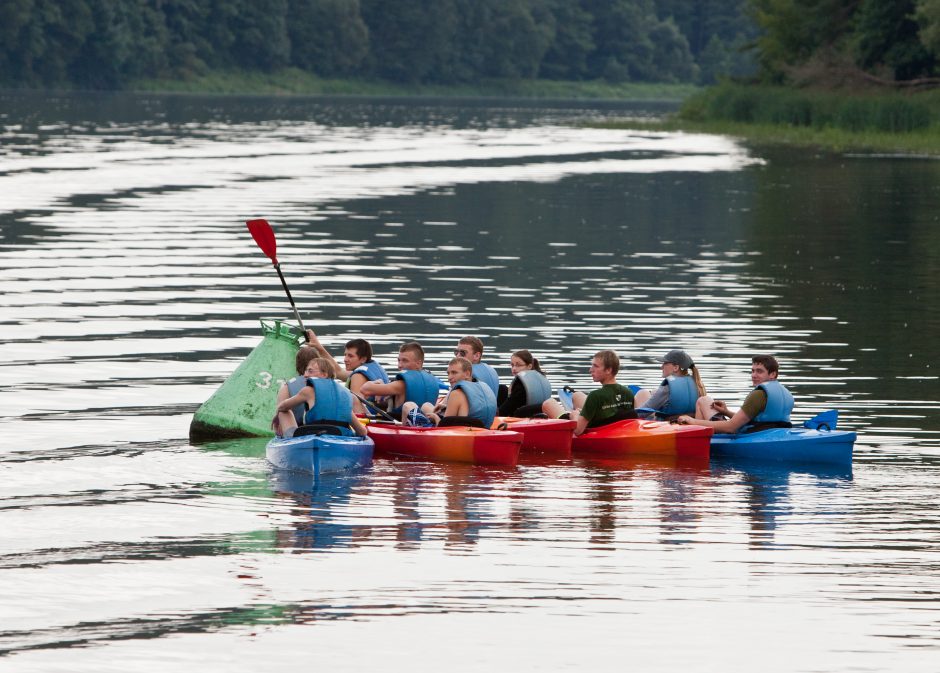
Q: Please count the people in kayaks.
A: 10